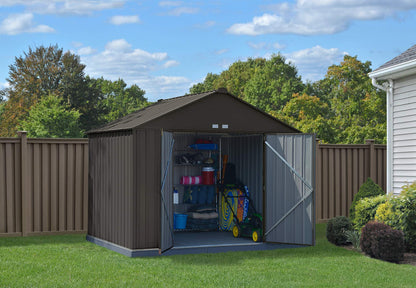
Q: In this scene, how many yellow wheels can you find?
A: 2